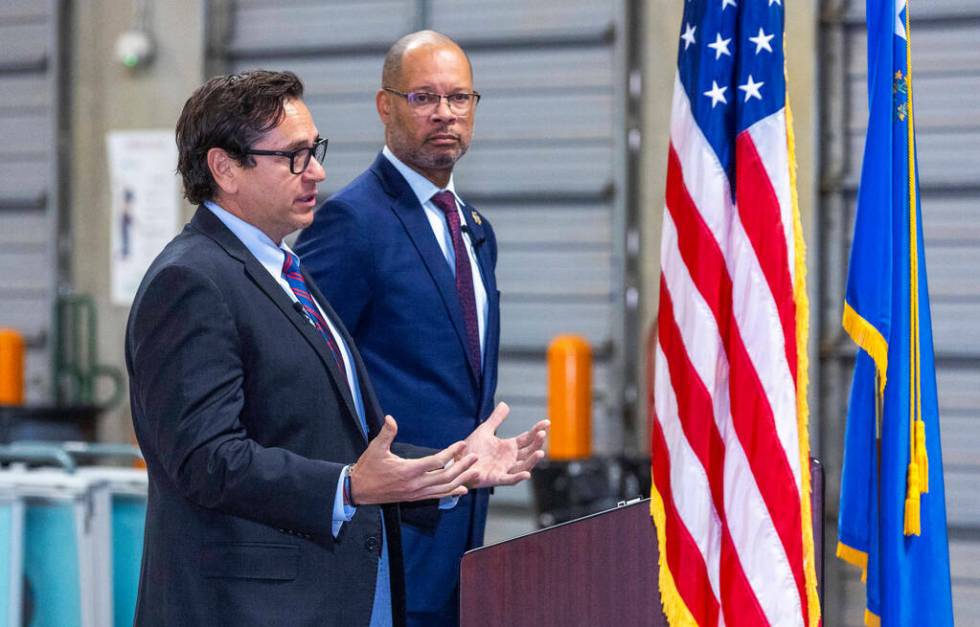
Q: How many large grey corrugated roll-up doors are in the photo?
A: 3